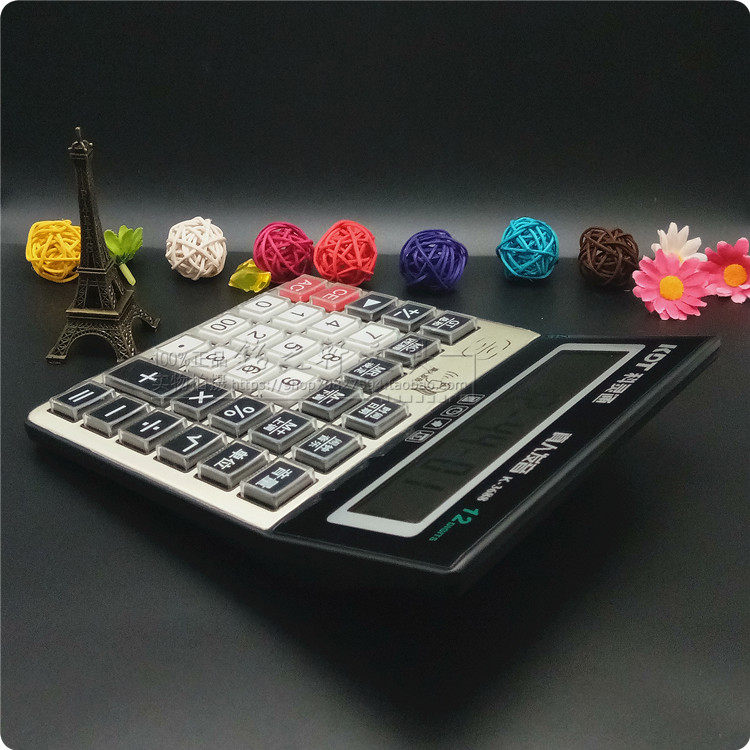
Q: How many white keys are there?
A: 12